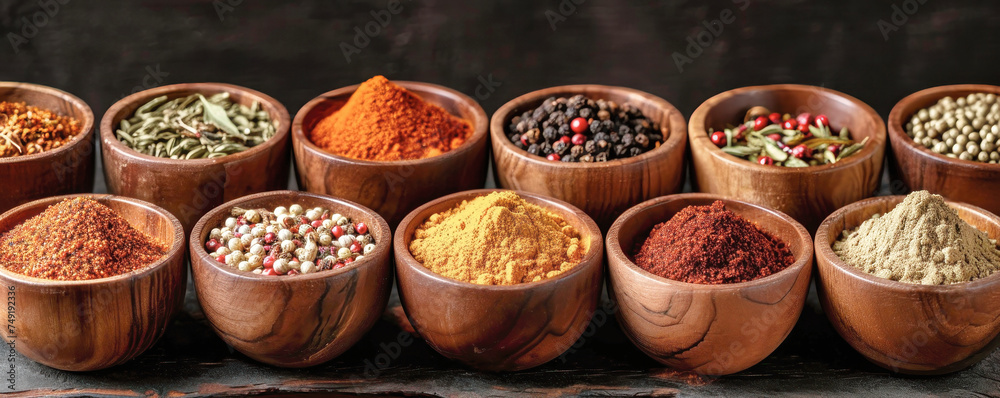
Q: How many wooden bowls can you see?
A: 11